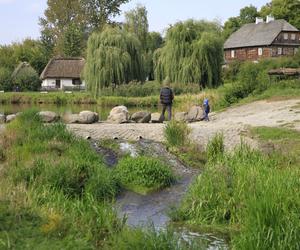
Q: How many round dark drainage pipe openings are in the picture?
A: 3